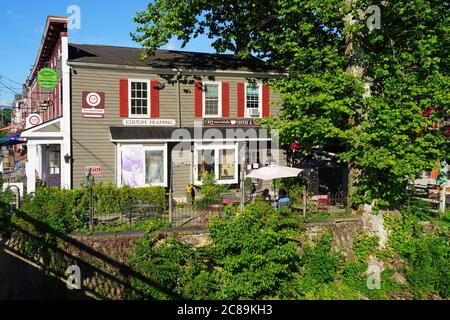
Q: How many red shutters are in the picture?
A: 6